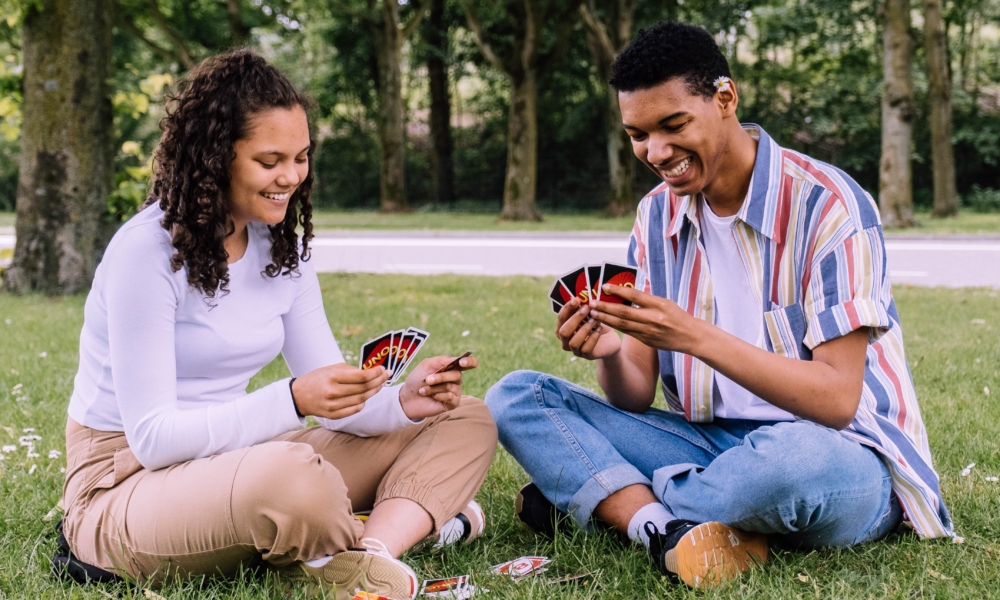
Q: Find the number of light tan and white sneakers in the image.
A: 2